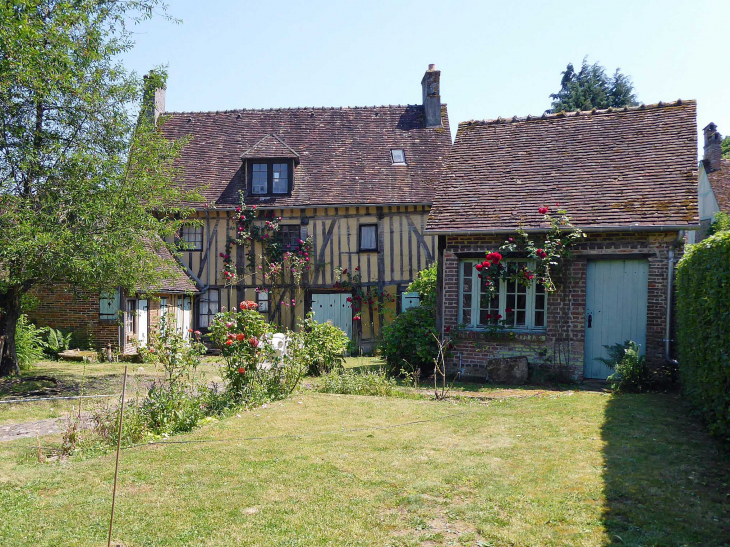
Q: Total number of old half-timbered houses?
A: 1